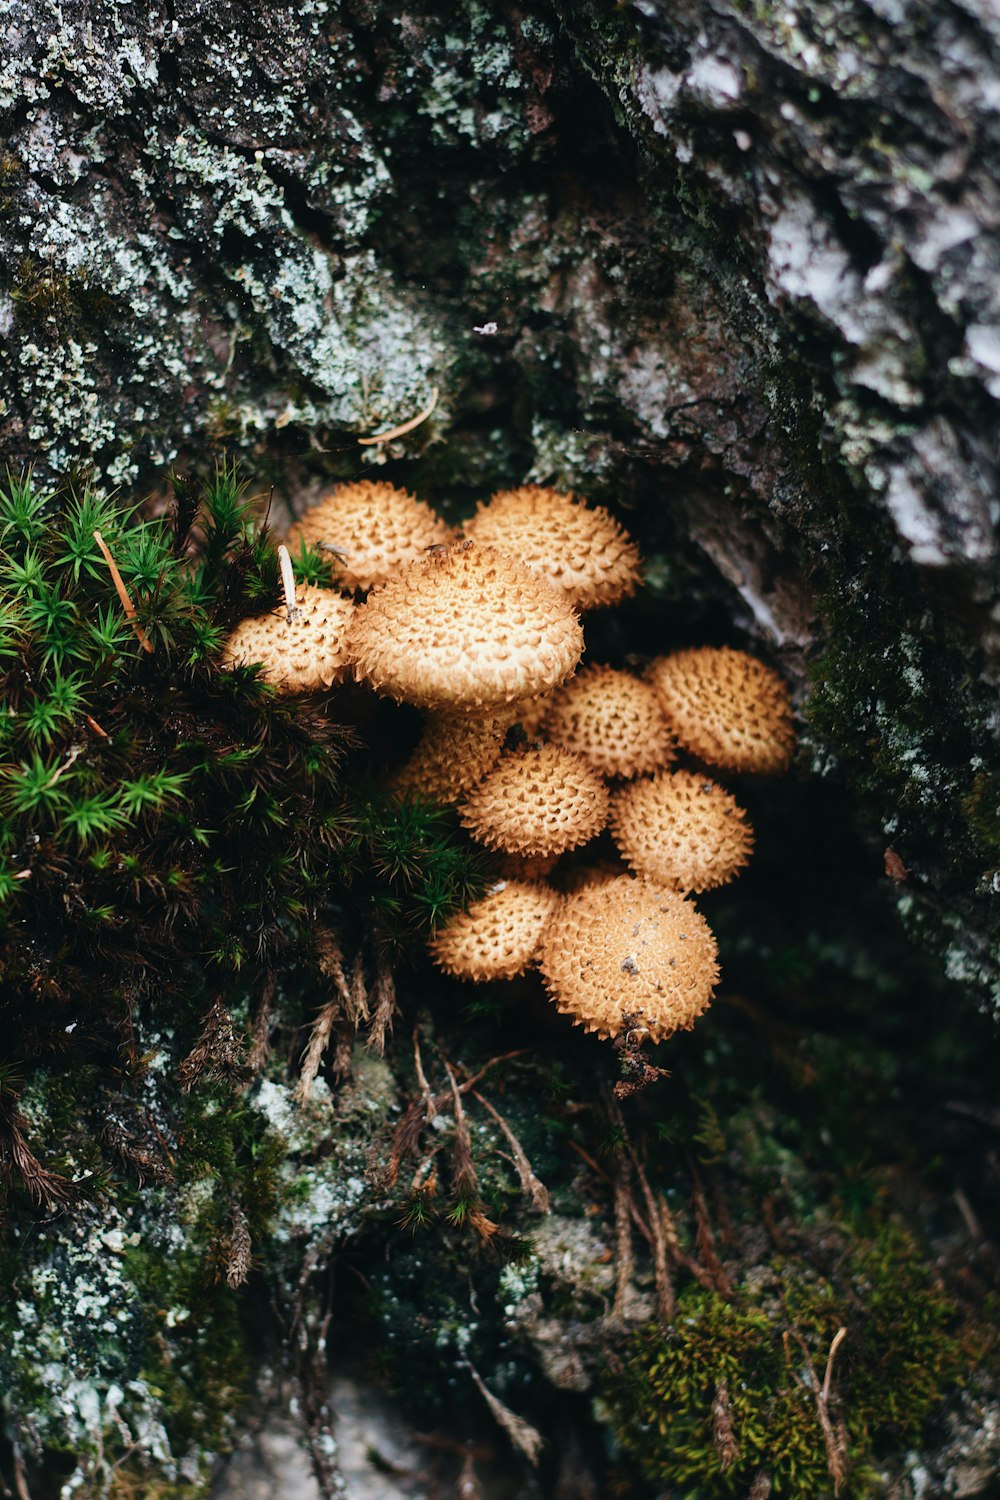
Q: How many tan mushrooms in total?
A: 10